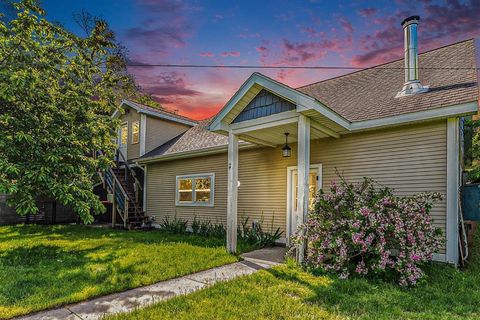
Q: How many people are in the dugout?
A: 0